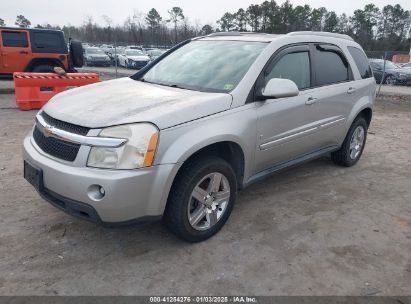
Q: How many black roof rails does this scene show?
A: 0